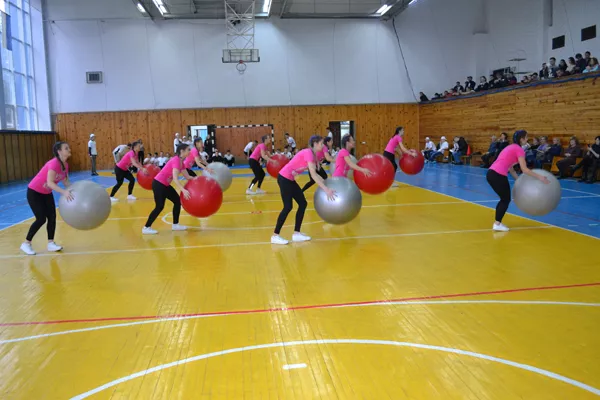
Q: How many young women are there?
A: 10